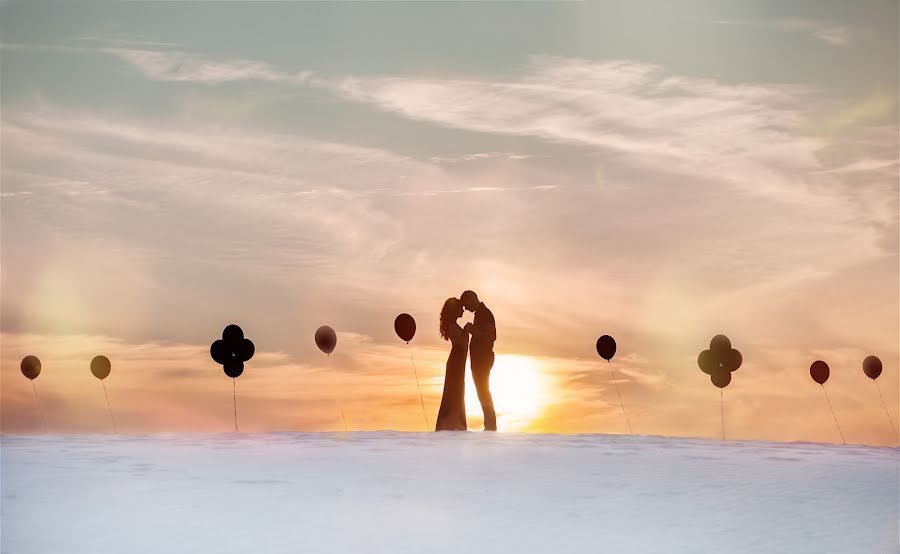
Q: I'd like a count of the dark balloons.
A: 15